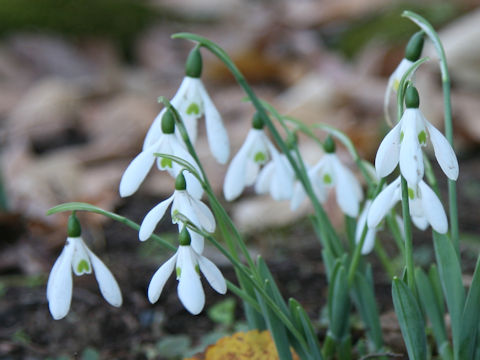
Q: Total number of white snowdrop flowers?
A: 12